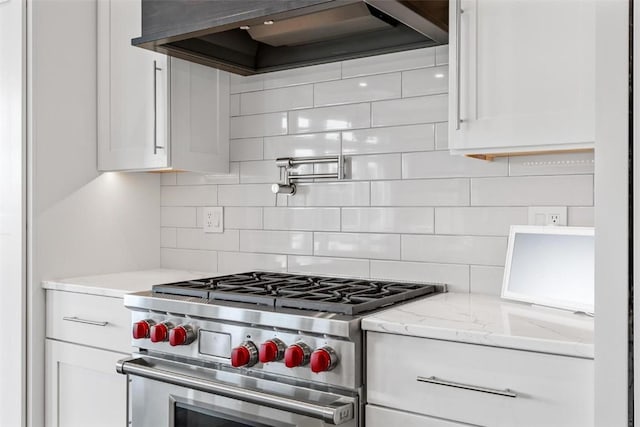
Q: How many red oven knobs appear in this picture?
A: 7